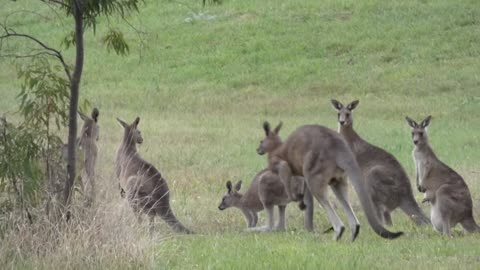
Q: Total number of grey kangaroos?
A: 6